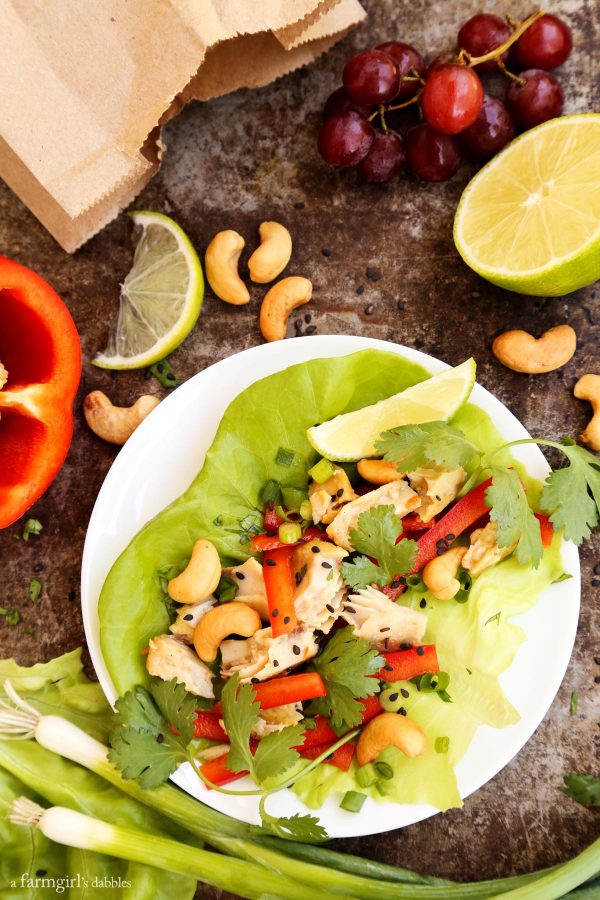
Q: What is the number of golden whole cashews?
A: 11